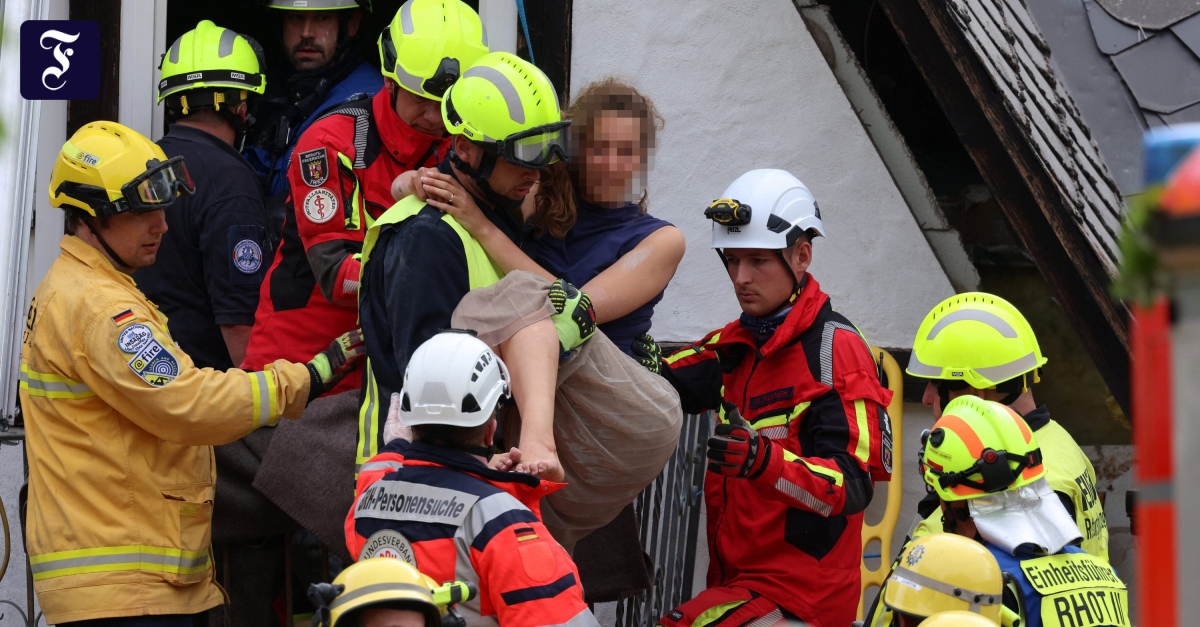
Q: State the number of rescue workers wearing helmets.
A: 12